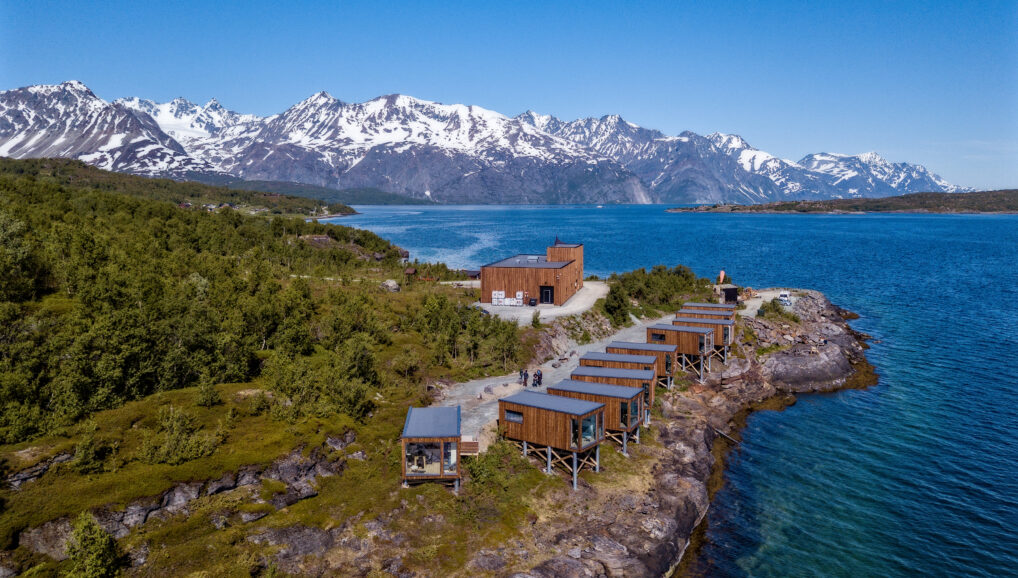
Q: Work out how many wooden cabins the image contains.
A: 10